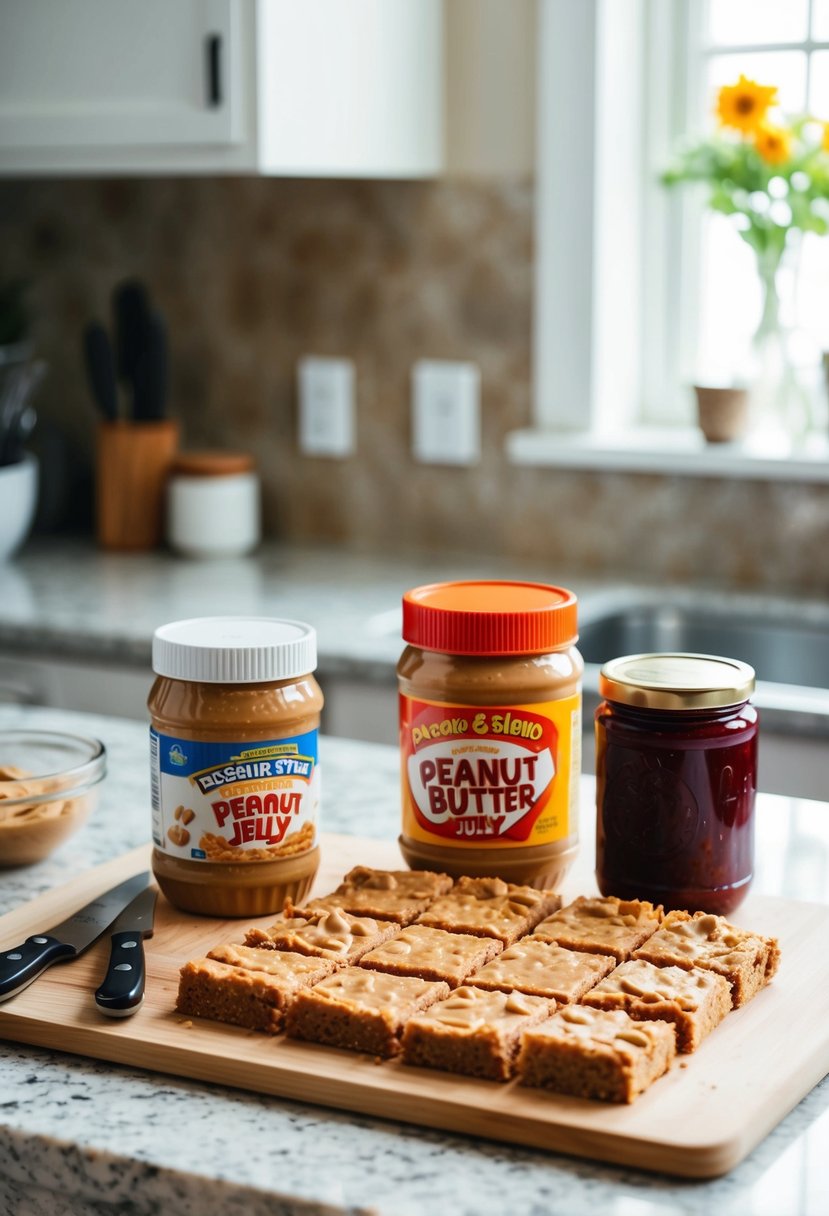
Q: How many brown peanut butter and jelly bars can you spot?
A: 12